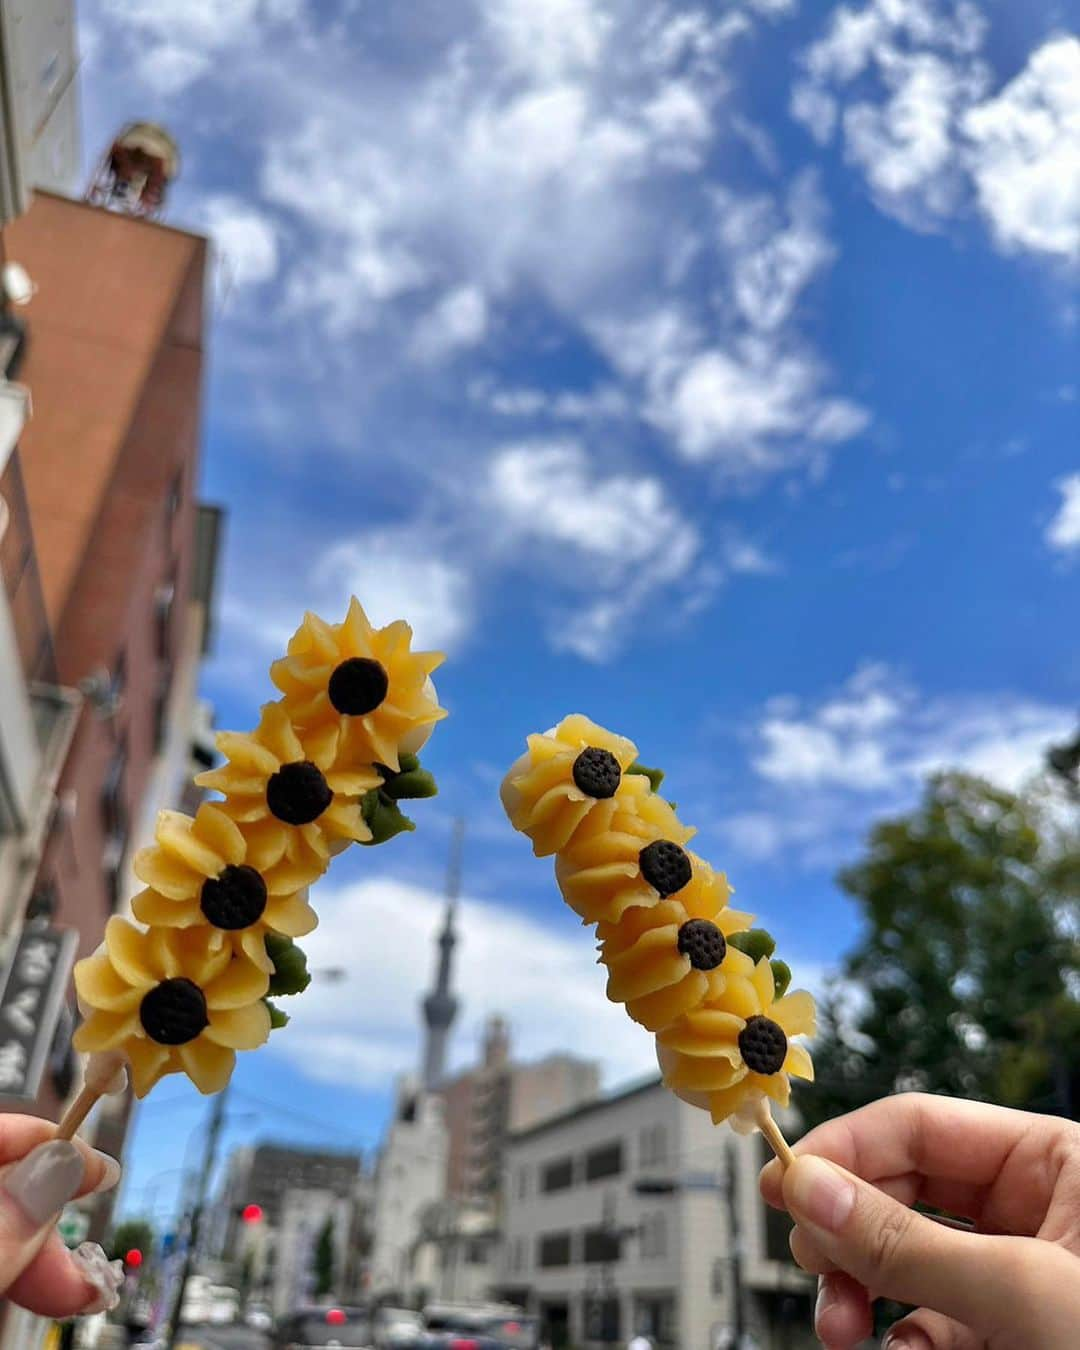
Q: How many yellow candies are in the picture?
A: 8